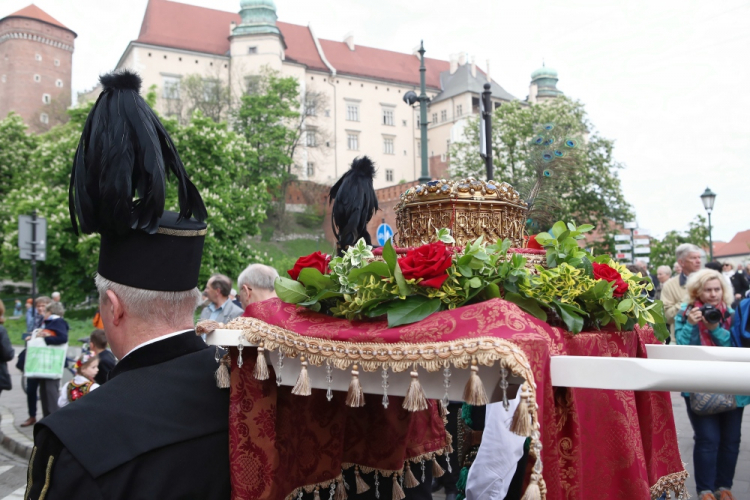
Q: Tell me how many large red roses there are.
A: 3